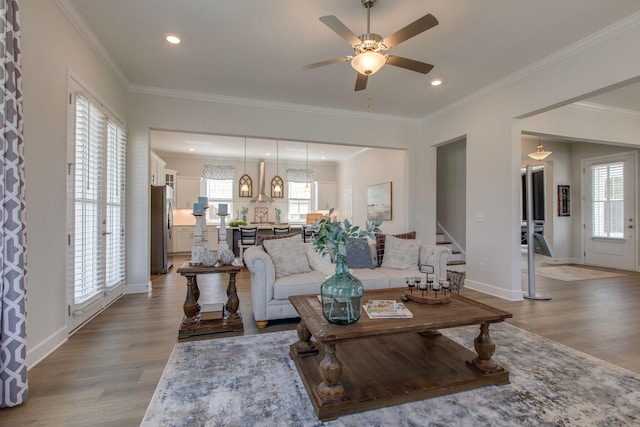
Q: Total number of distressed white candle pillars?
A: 3